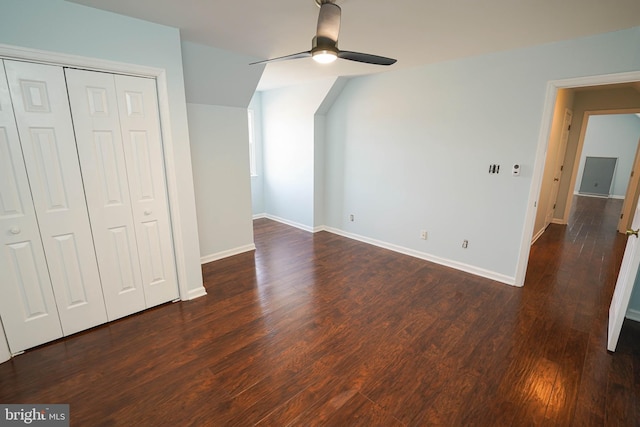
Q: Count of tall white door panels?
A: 4